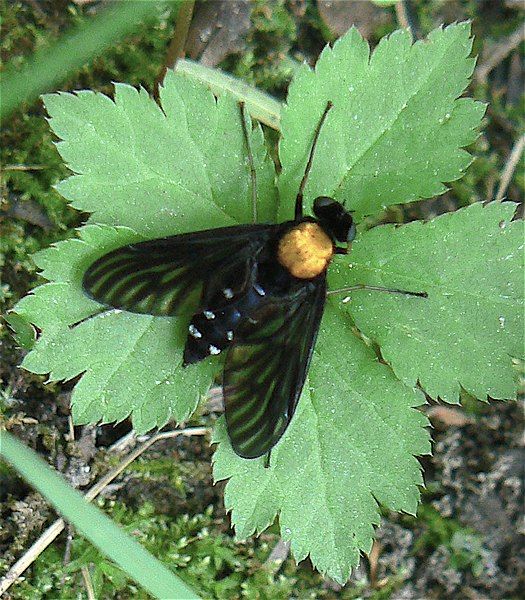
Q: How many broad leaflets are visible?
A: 5